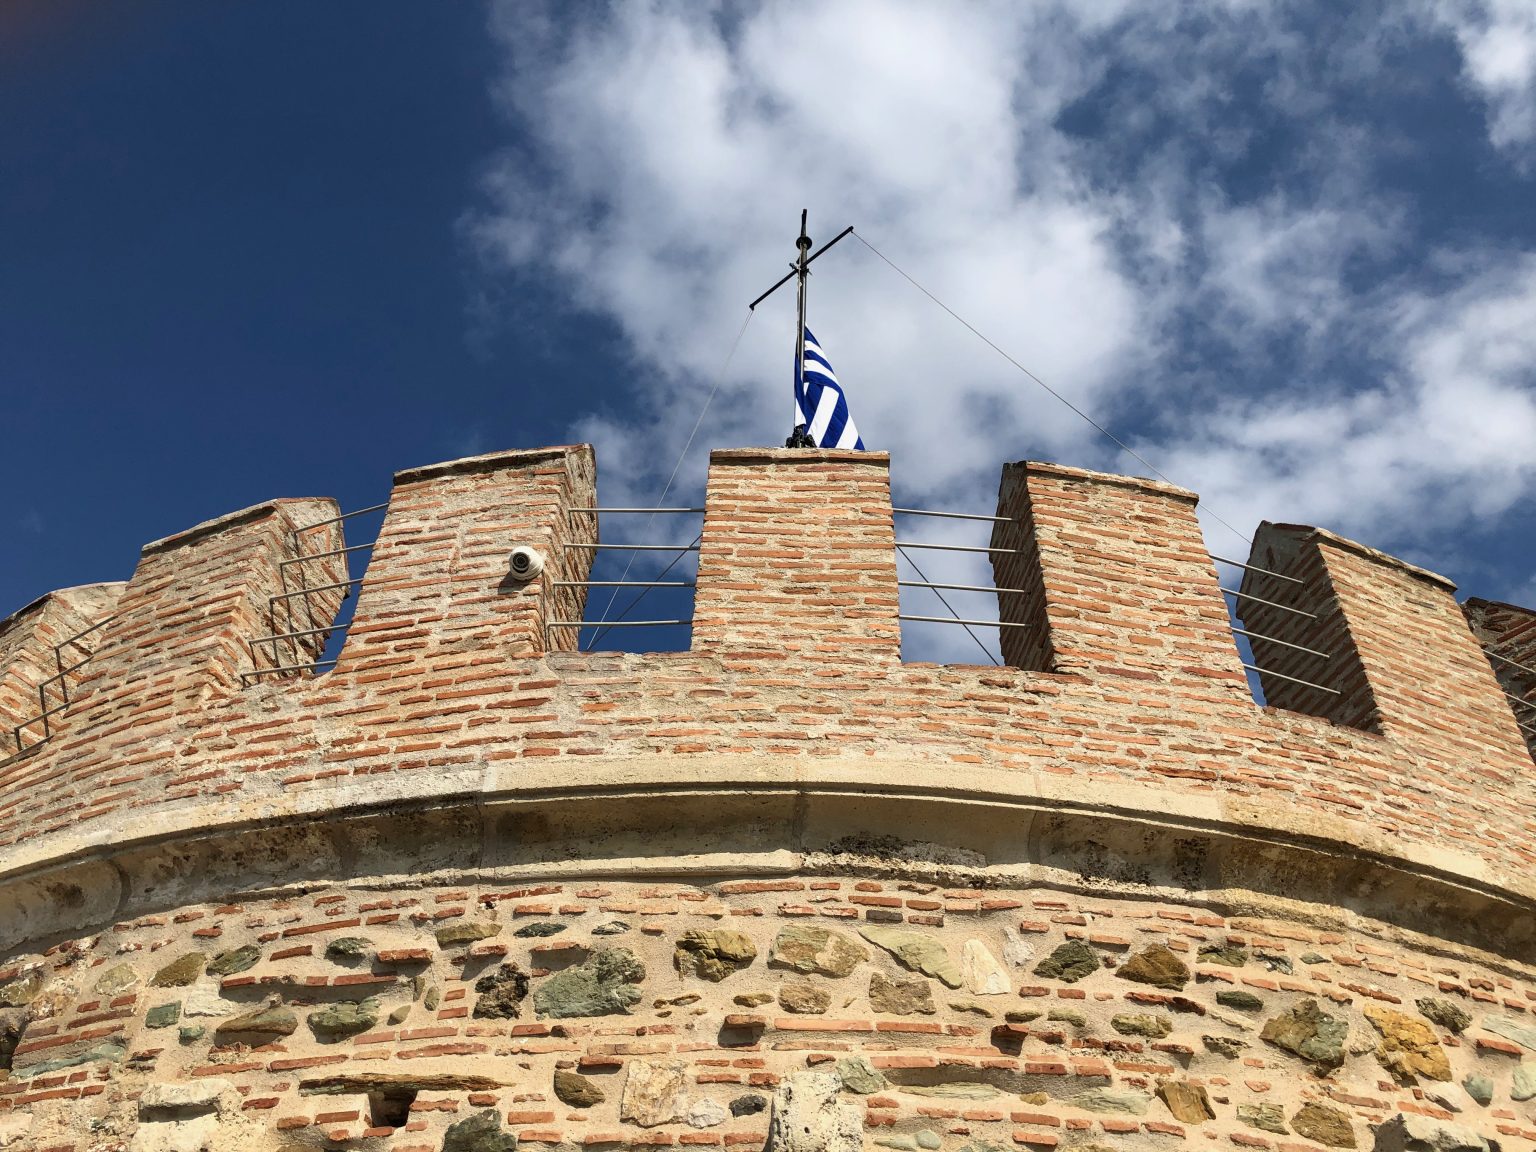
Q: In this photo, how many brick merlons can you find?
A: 7